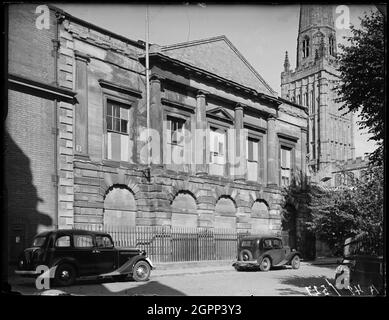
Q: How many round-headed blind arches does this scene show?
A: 4